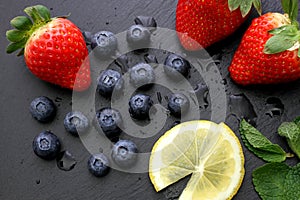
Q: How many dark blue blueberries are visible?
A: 13